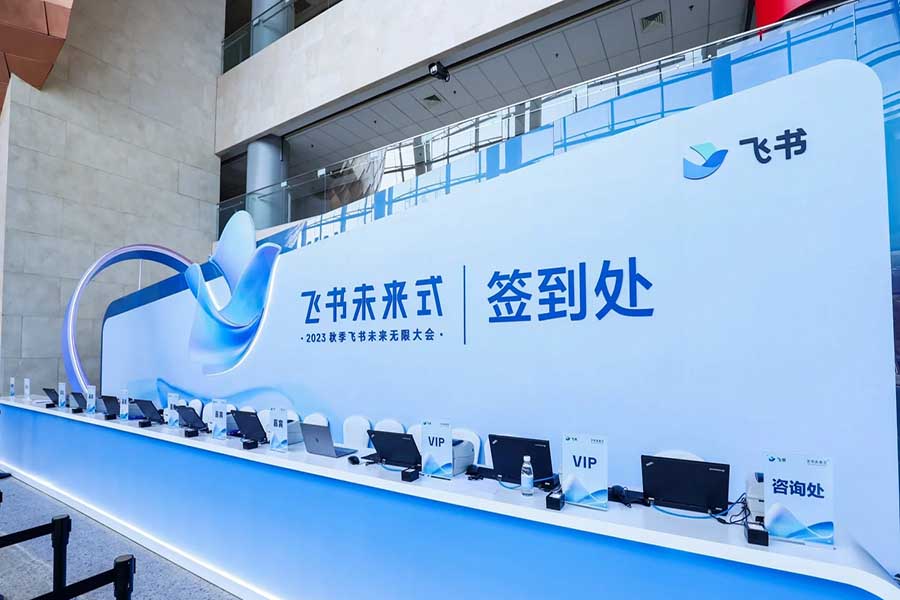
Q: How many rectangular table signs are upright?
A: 11